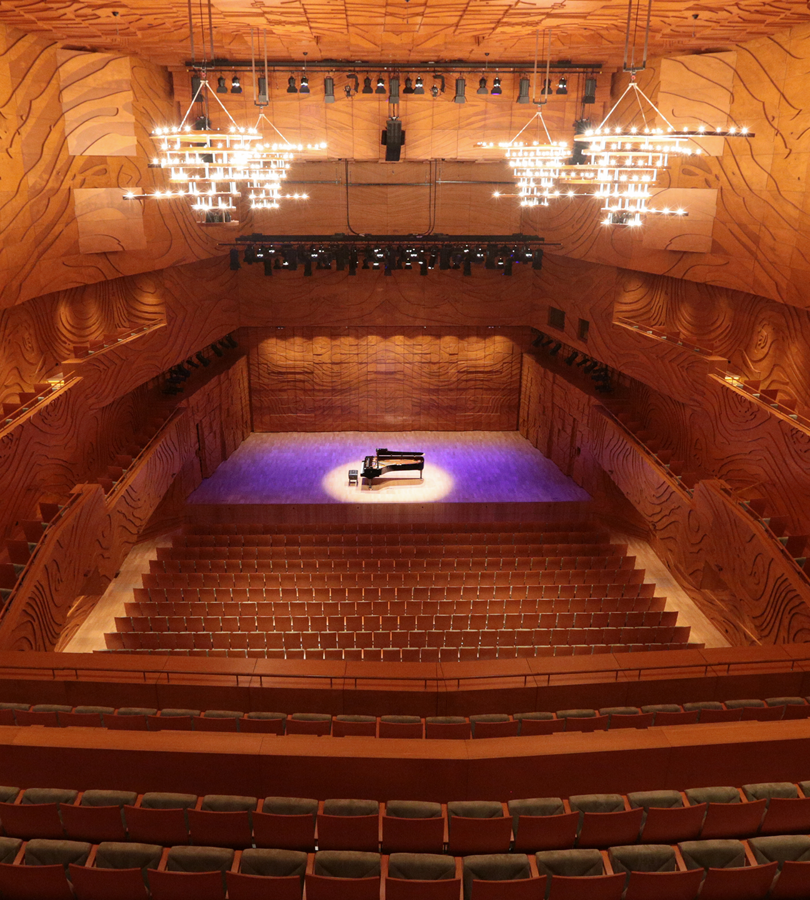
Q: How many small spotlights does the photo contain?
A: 12